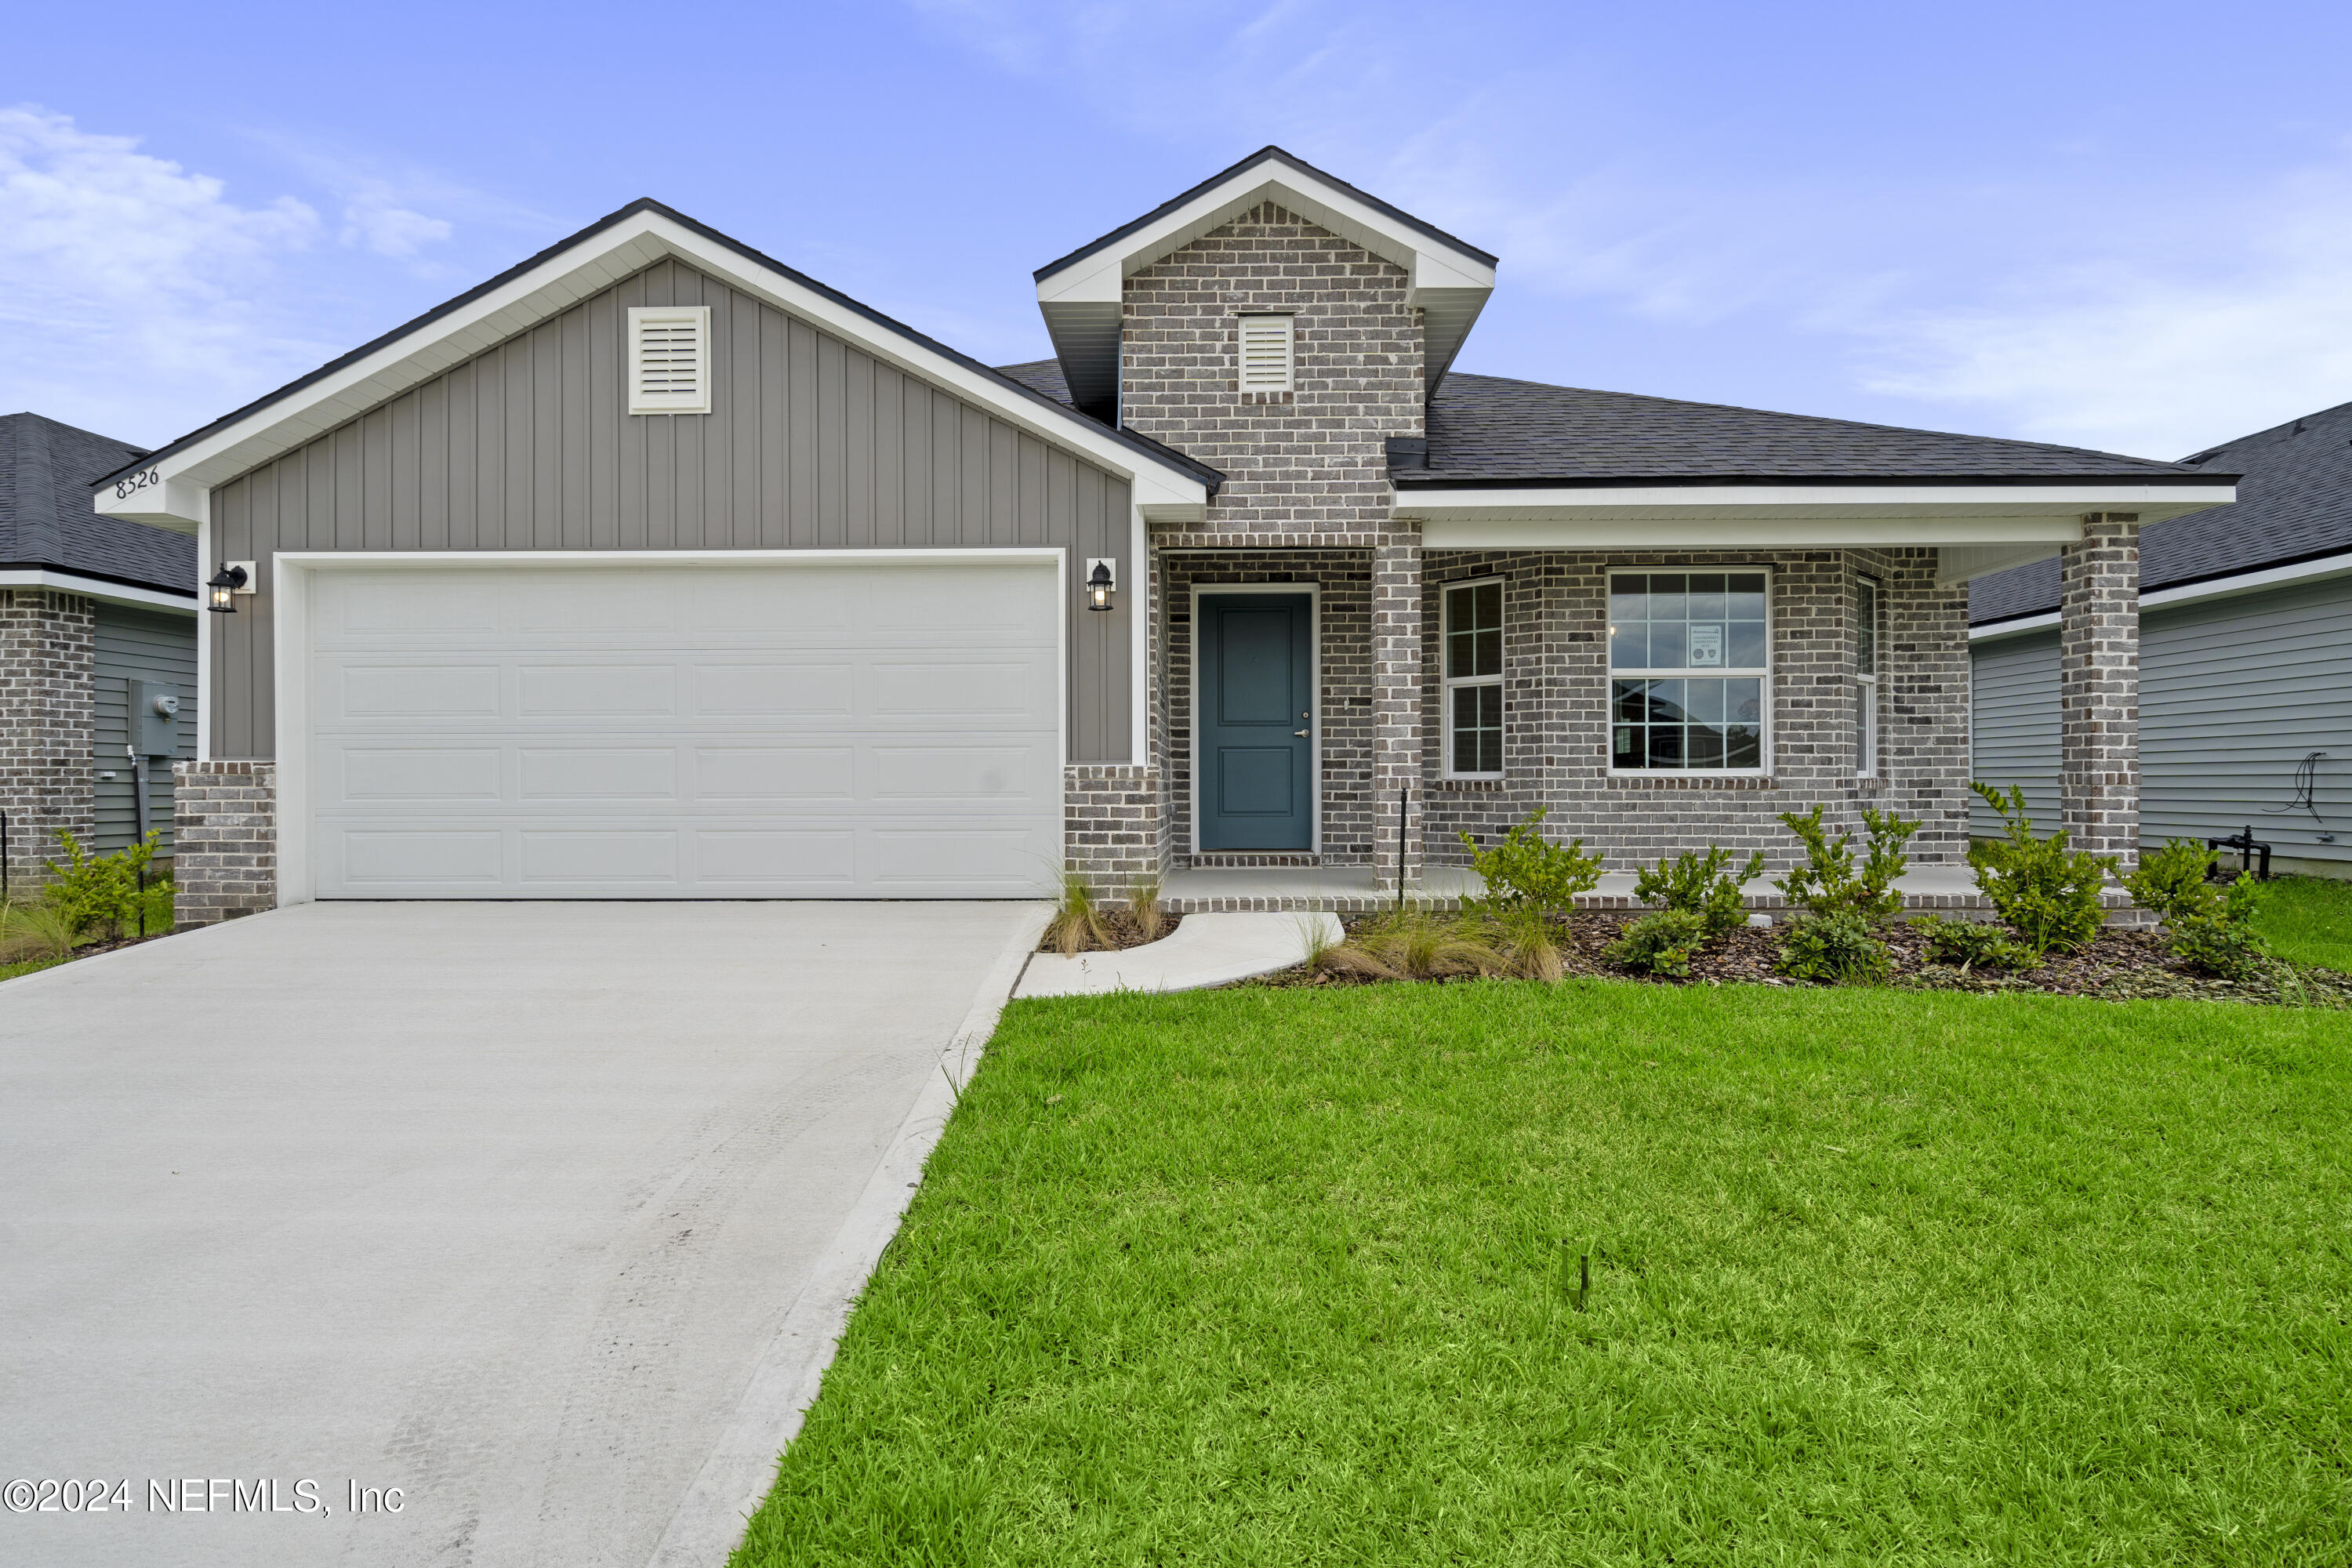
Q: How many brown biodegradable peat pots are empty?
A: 0